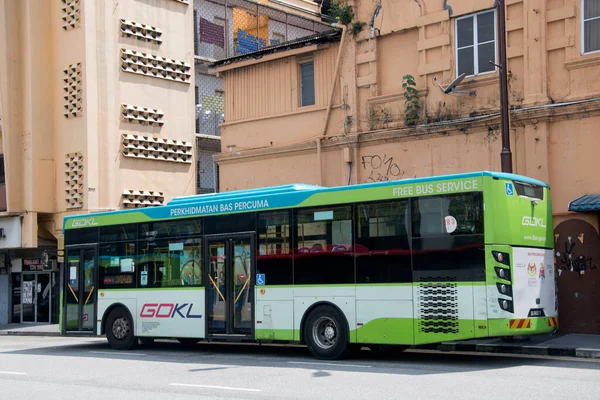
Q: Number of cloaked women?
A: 0